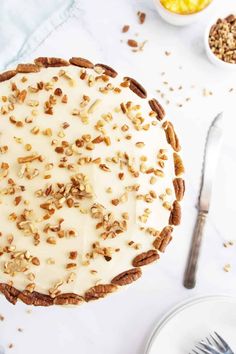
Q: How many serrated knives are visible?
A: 1